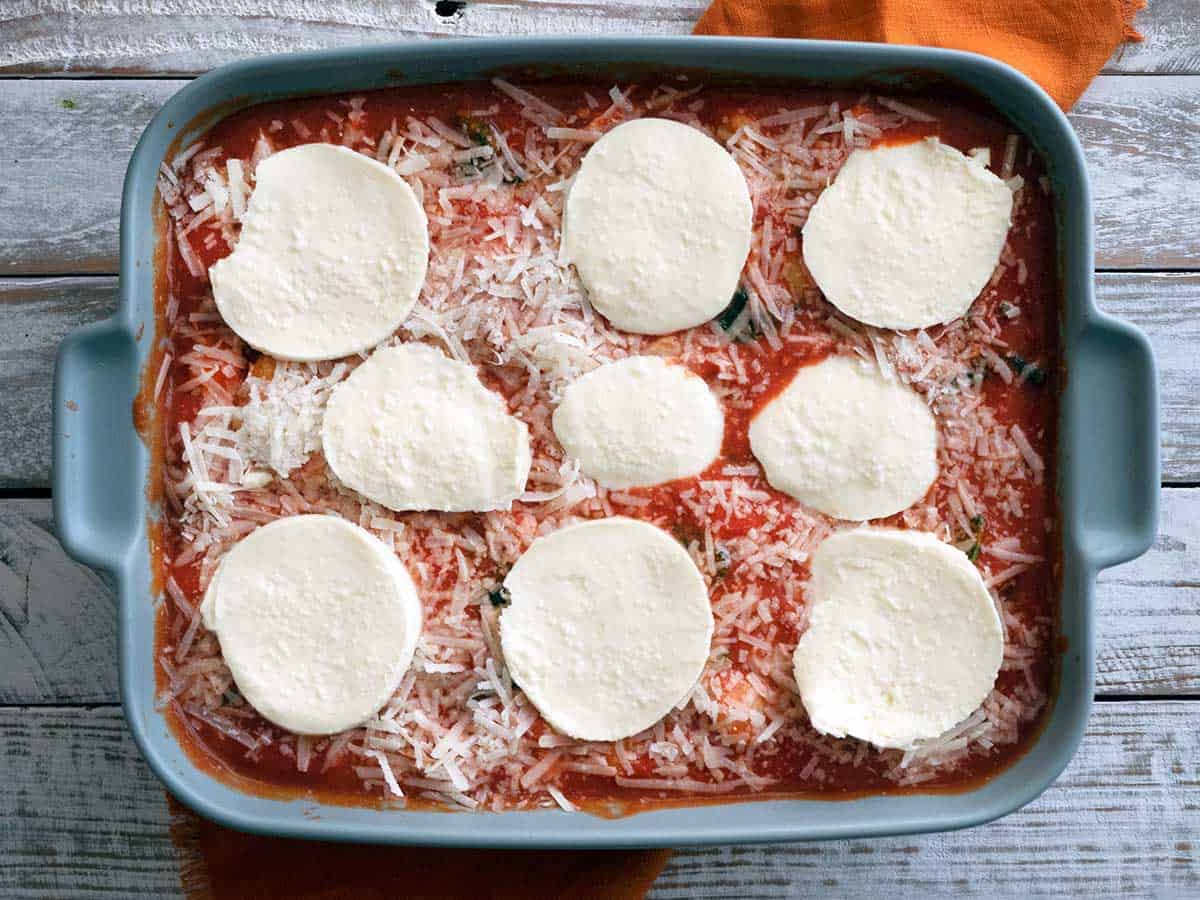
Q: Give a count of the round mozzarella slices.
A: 9